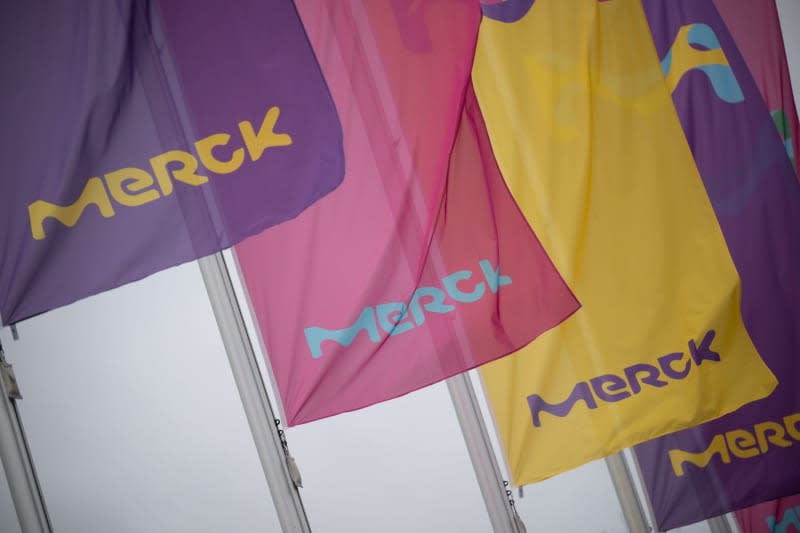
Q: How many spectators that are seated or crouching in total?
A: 0